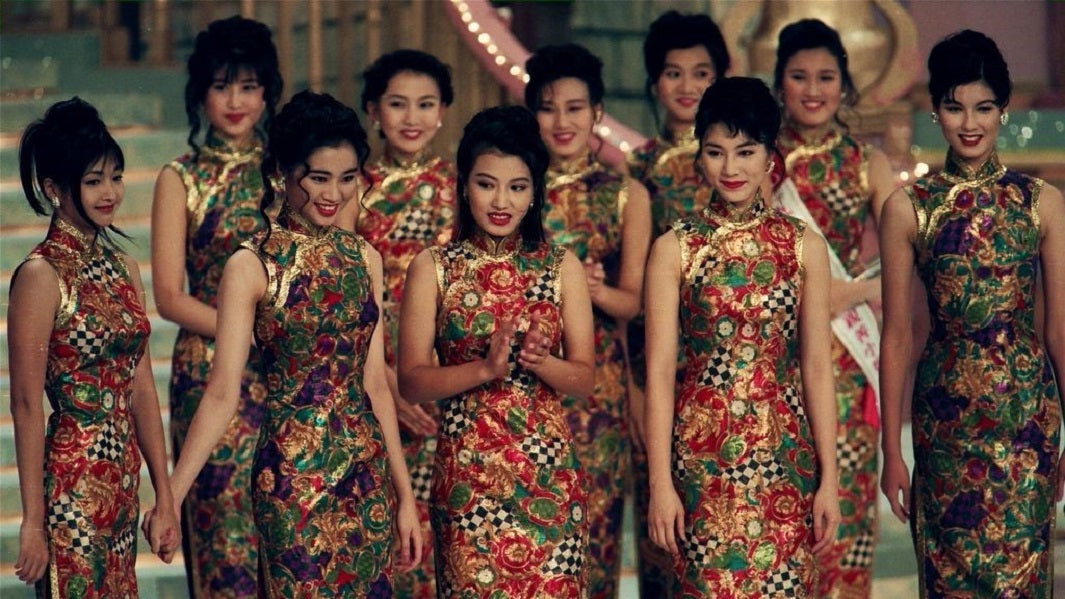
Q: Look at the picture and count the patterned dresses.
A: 10